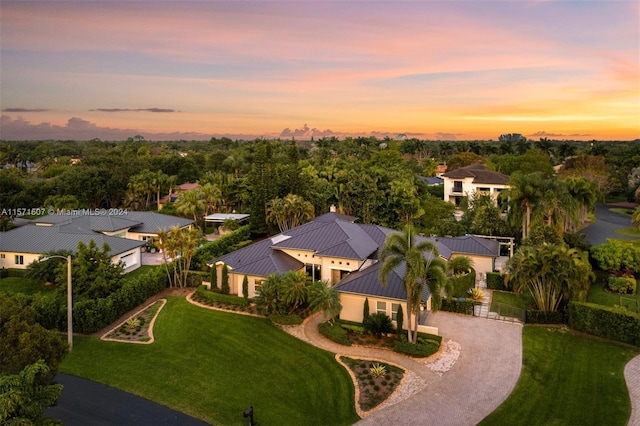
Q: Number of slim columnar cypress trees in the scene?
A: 5